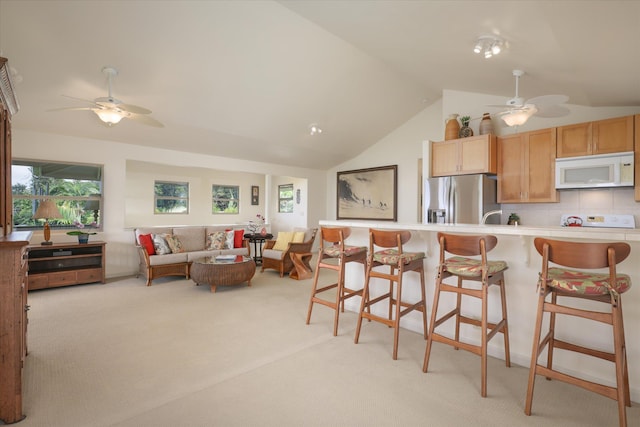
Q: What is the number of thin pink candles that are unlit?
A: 0